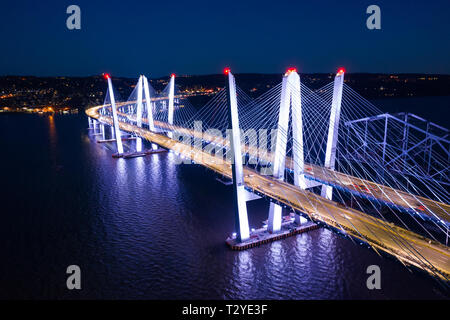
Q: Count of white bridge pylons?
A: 8